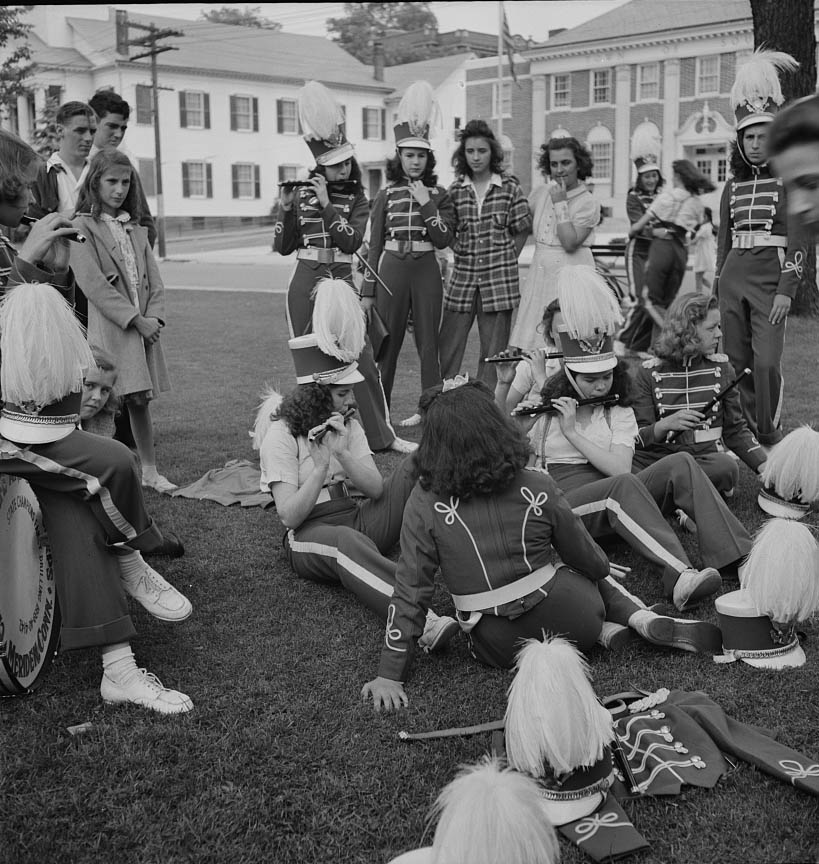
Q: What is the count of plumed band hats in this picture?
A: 12